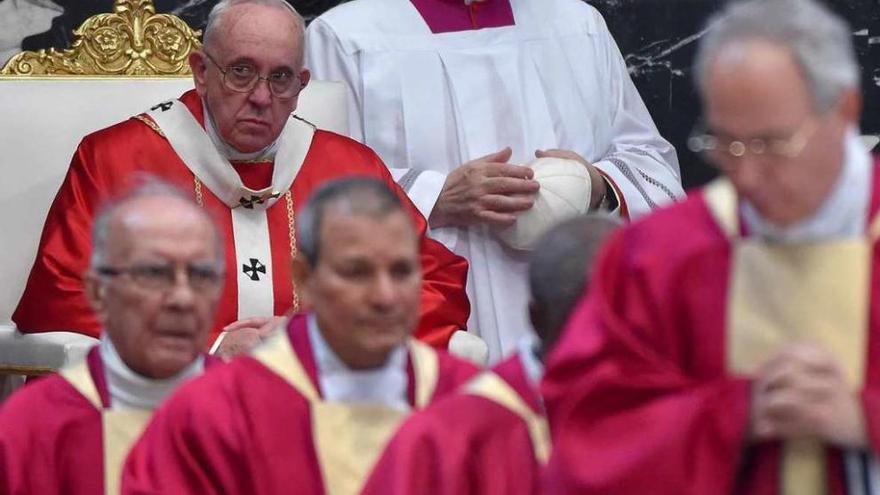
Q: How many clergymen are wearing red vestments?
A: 5